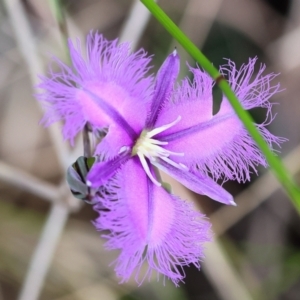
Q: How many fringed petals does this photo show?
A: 3